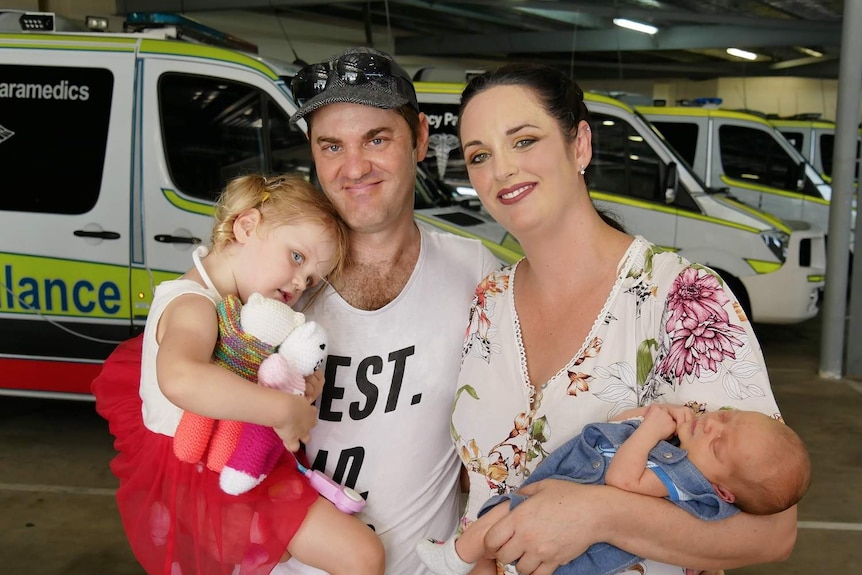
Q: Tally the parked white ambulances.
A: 4